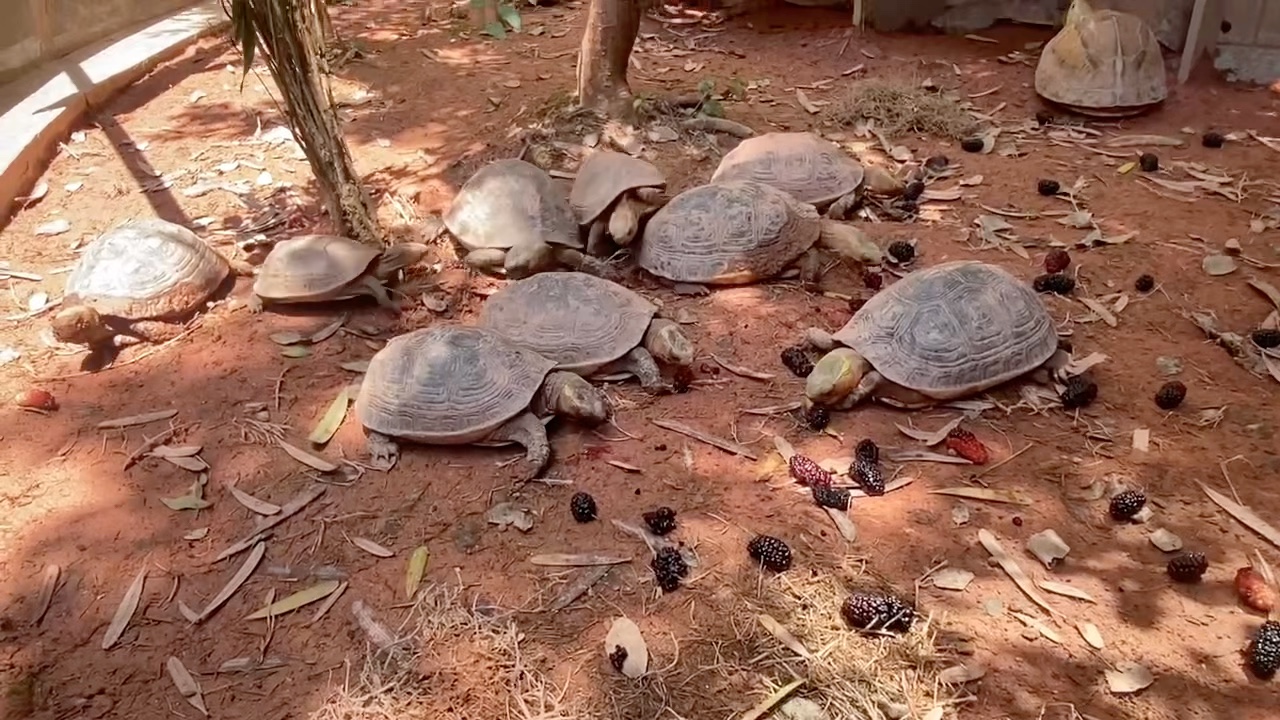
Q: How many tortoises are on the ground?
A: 10